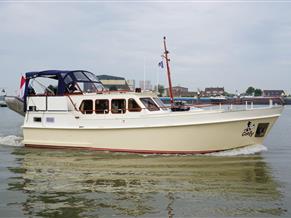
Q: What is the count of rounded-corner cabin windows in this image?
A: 4